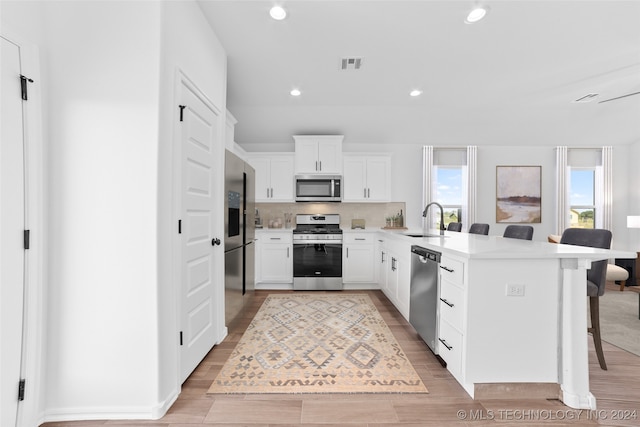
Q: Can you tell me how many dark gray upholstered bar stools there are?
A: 4